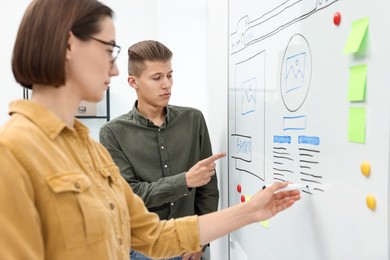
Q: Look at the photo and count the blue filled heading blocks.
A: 2